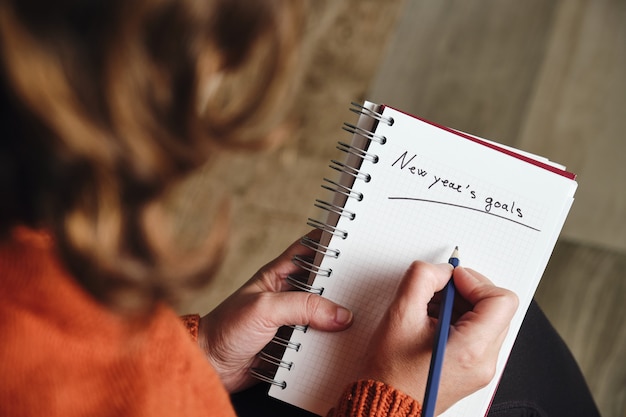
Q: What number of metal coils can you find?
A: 14